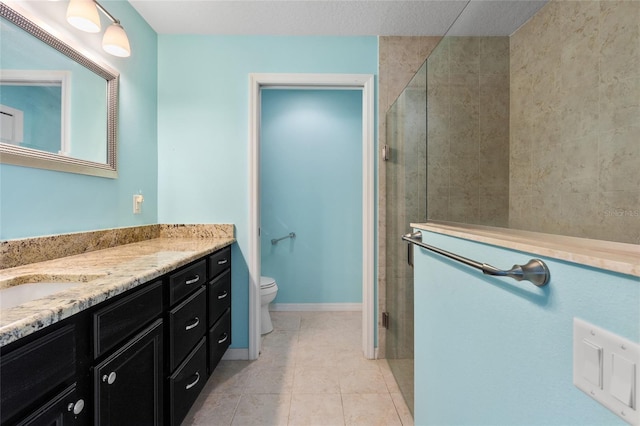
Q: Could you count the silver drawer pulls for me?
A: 6